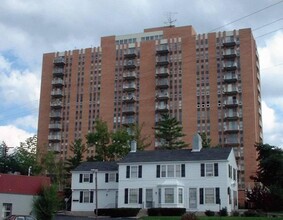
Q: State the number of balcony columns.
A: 4